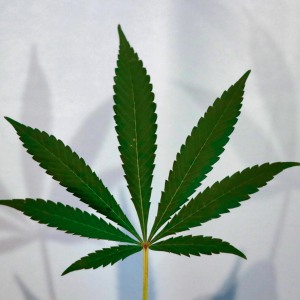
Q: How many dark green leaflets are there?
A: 7